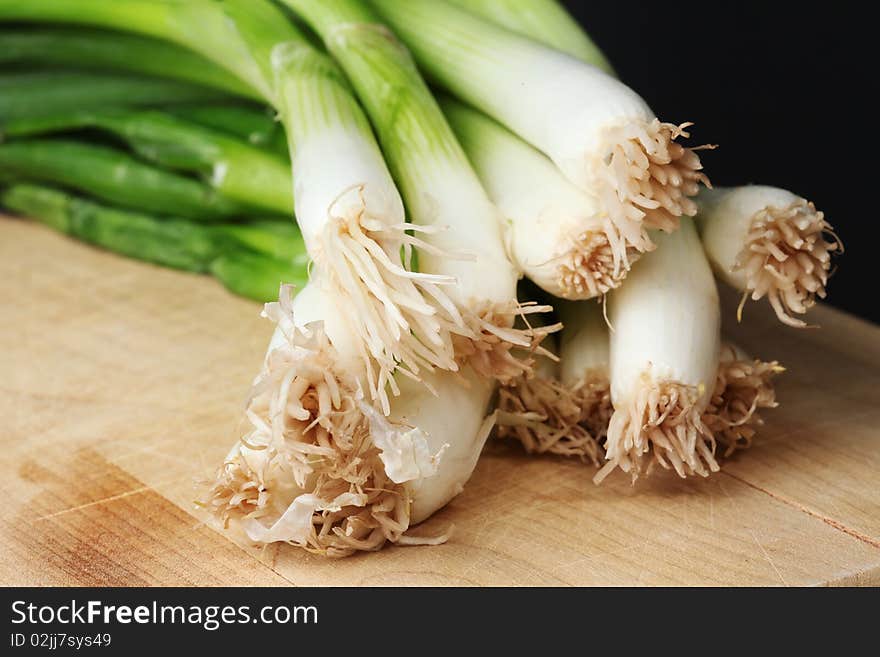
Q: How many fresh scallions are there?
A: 12